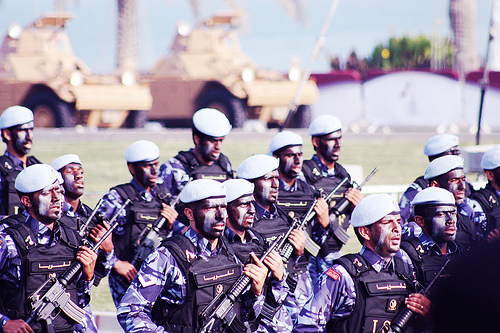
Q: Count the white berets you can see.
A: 15